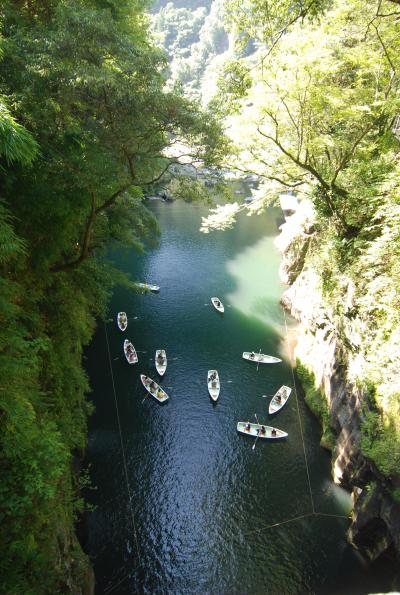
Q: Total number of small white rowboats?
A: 10